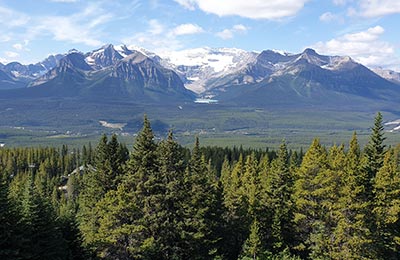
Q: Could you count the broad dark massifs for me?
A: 2